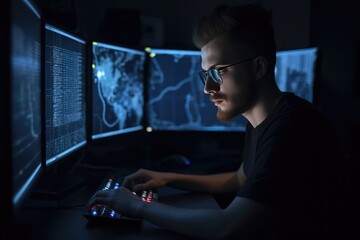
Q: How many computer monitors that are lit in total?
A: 5